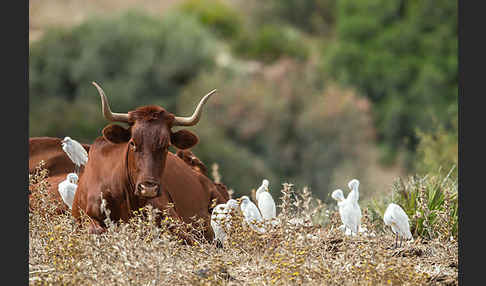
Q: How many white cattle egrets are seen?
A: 8